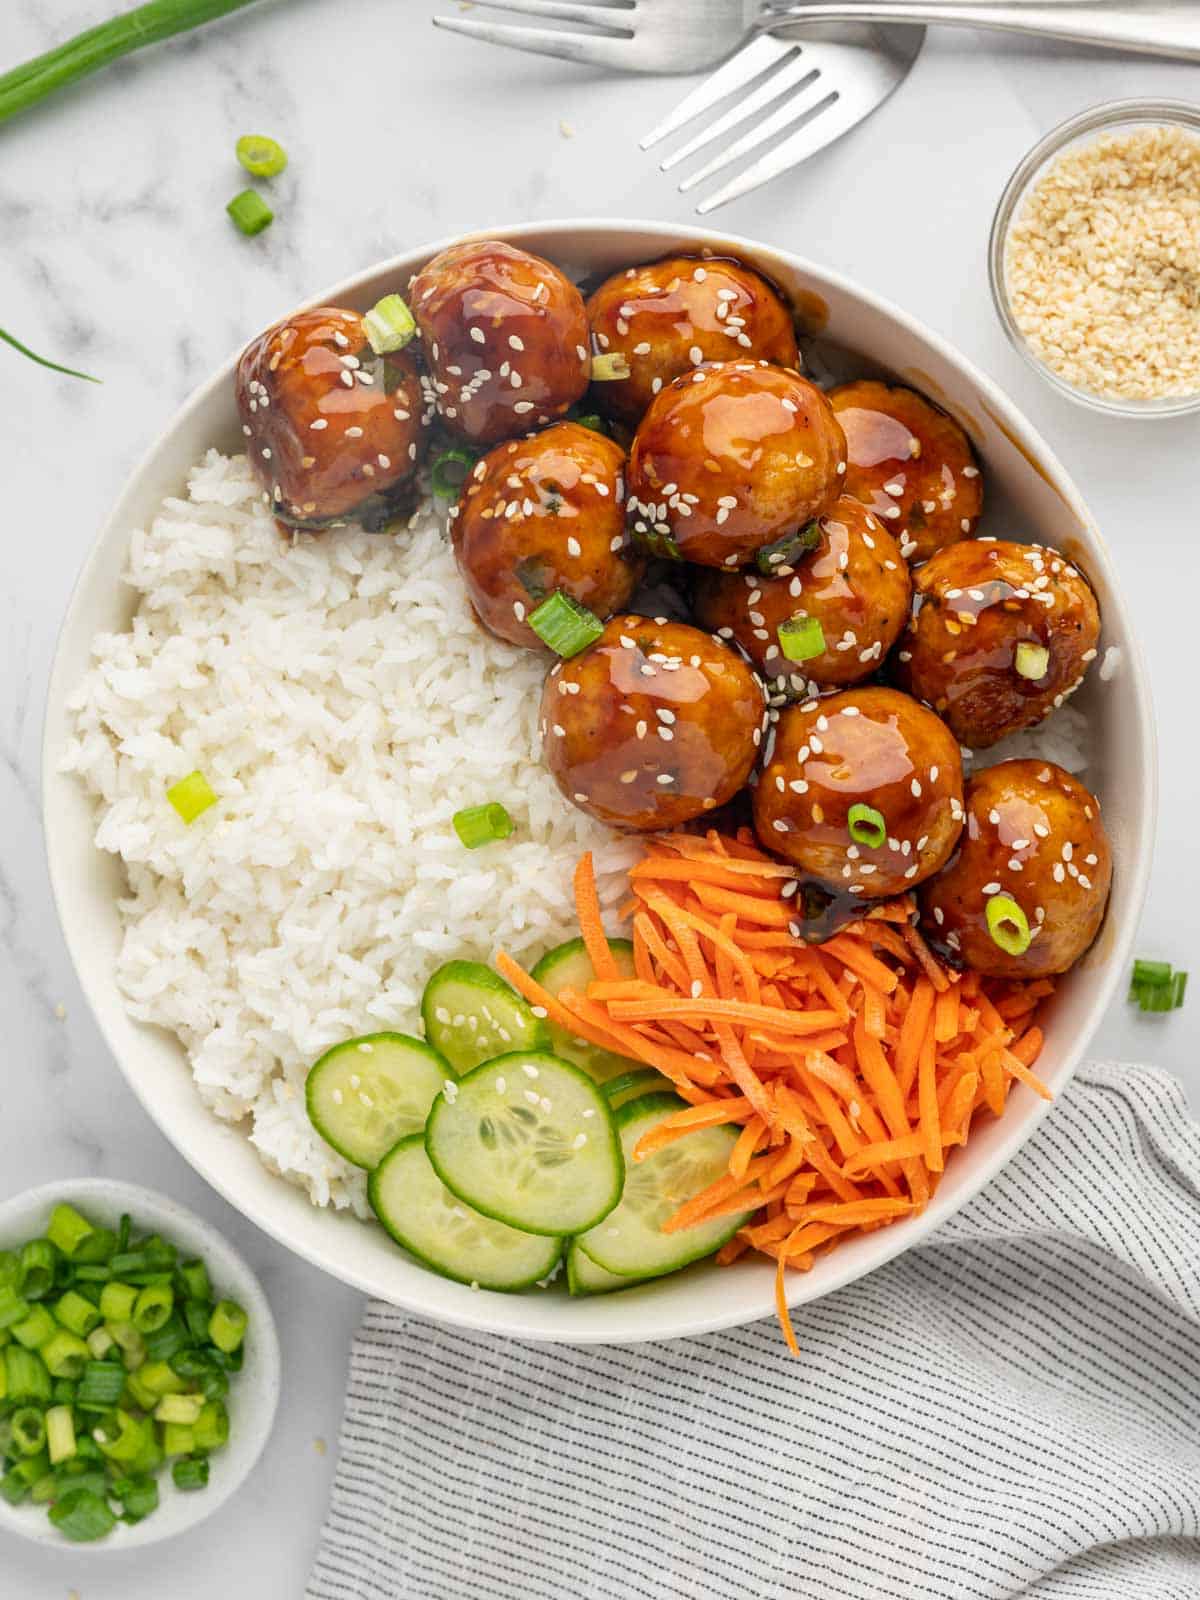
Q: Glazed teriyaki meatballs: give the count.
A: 11